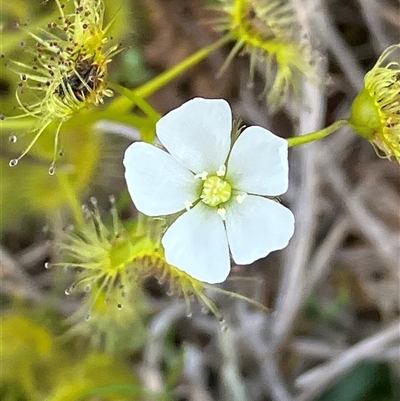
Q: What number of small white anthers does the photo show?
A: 5